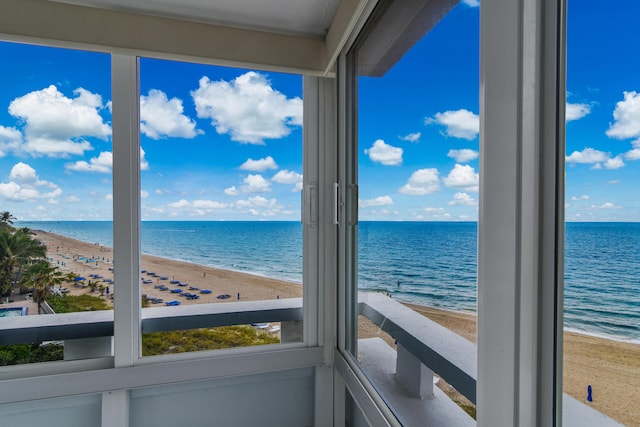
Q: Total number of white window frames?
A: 4